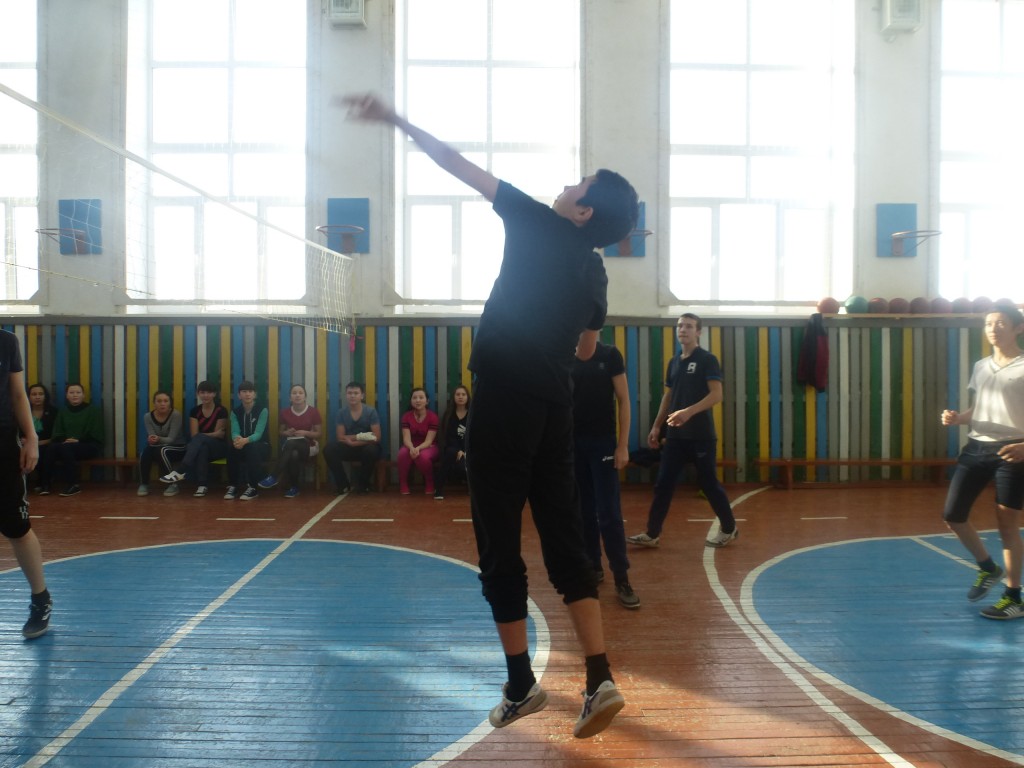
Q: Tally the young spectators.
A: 9